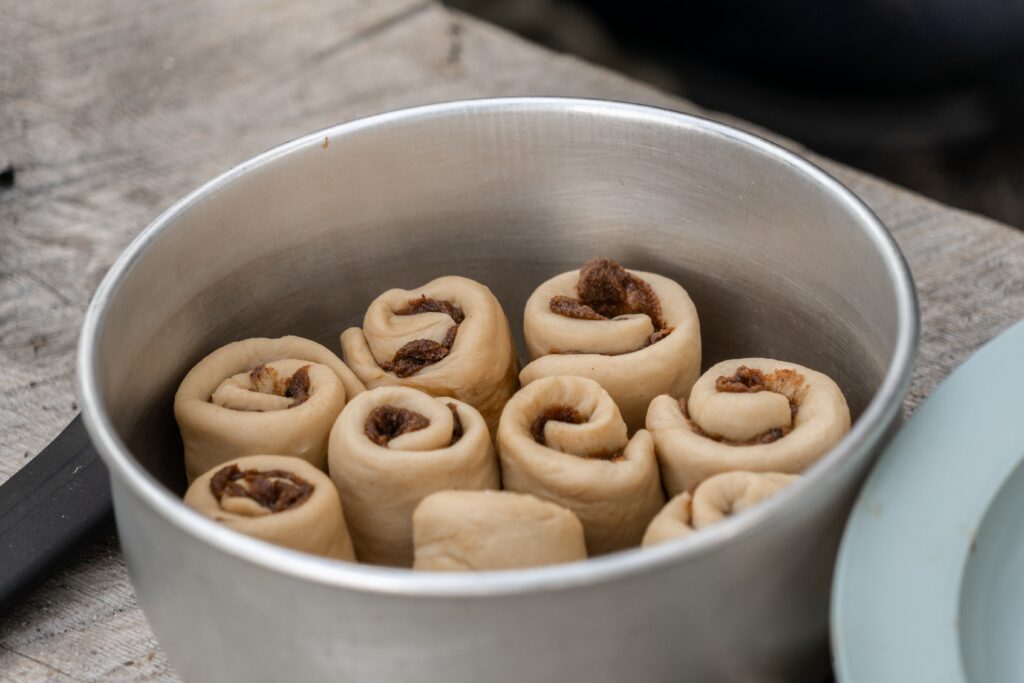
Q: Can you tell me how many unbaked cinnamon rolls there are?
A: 9